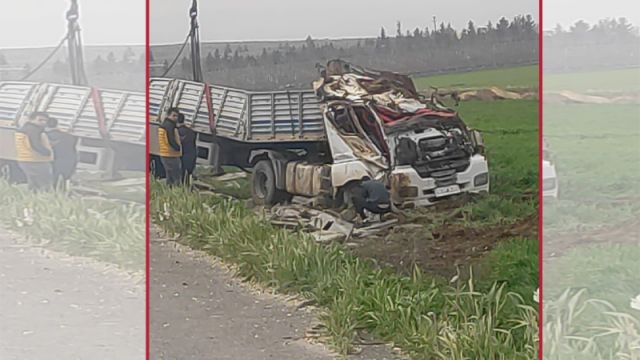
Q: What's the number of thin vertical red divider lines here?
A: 2